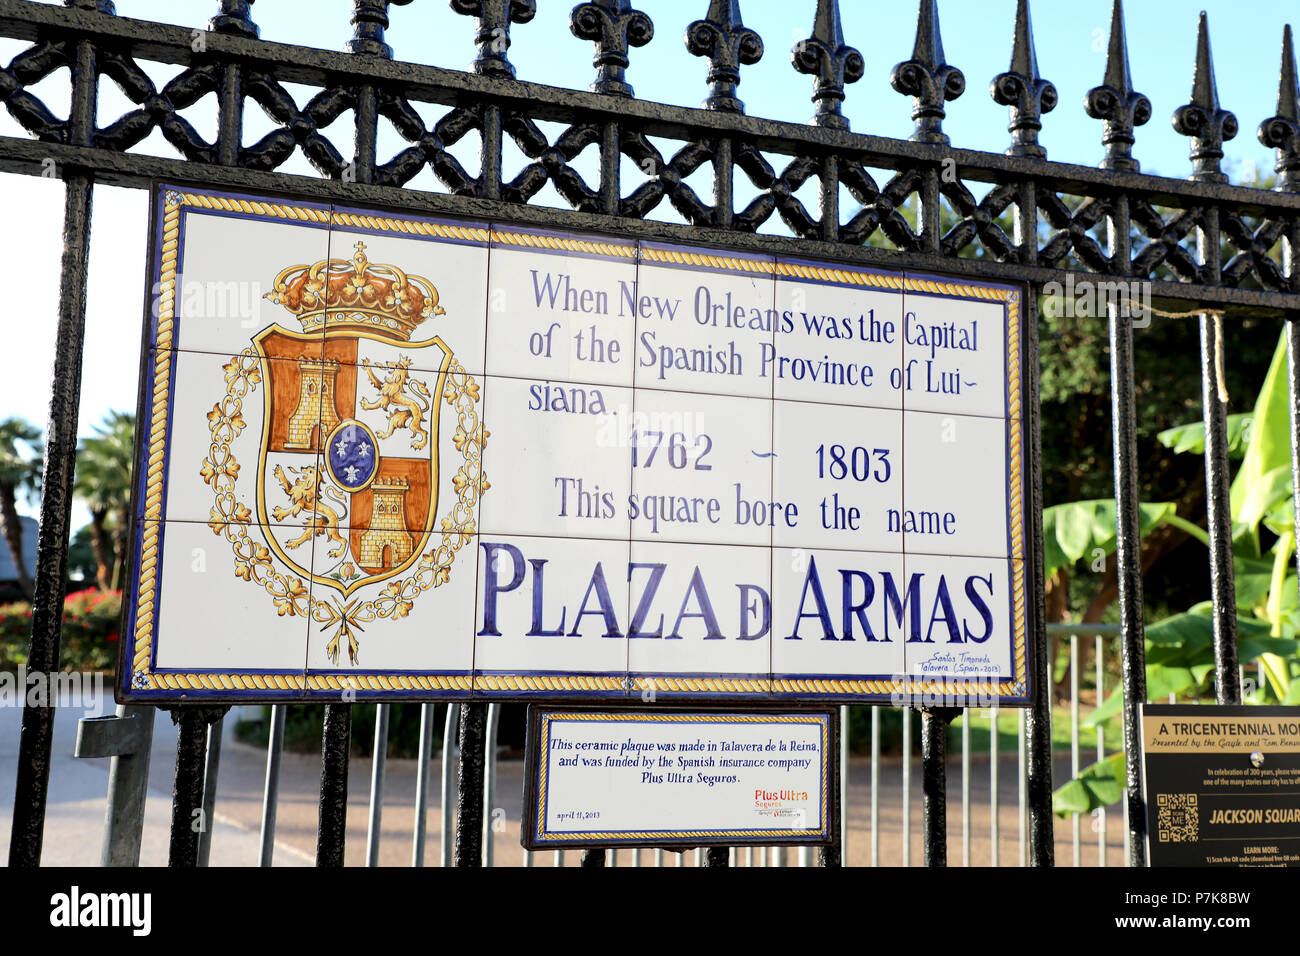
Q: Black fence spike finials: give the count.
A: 12